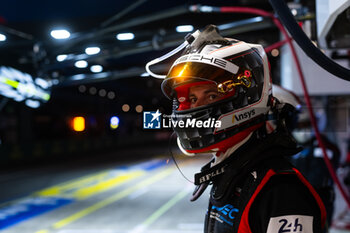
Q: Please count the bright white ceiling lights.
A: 8